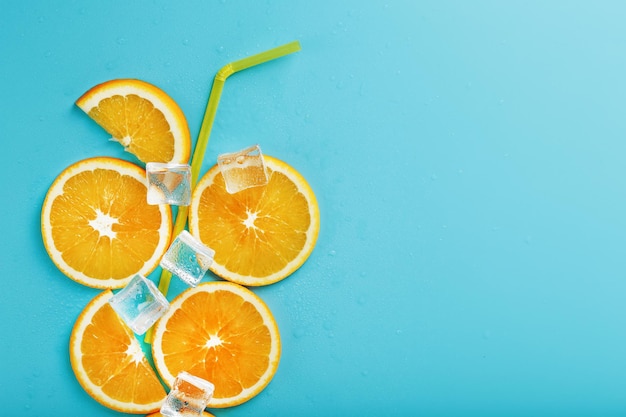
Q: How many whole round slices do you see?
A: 3